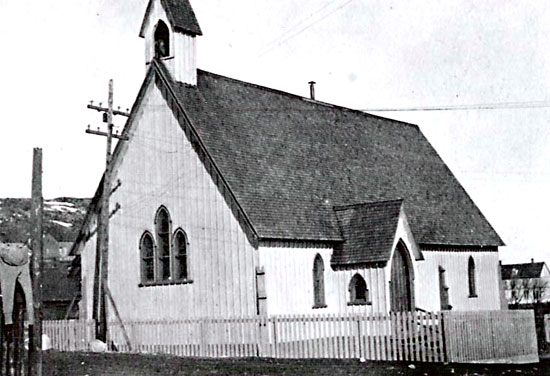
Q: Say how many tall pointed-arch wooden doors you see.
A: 1